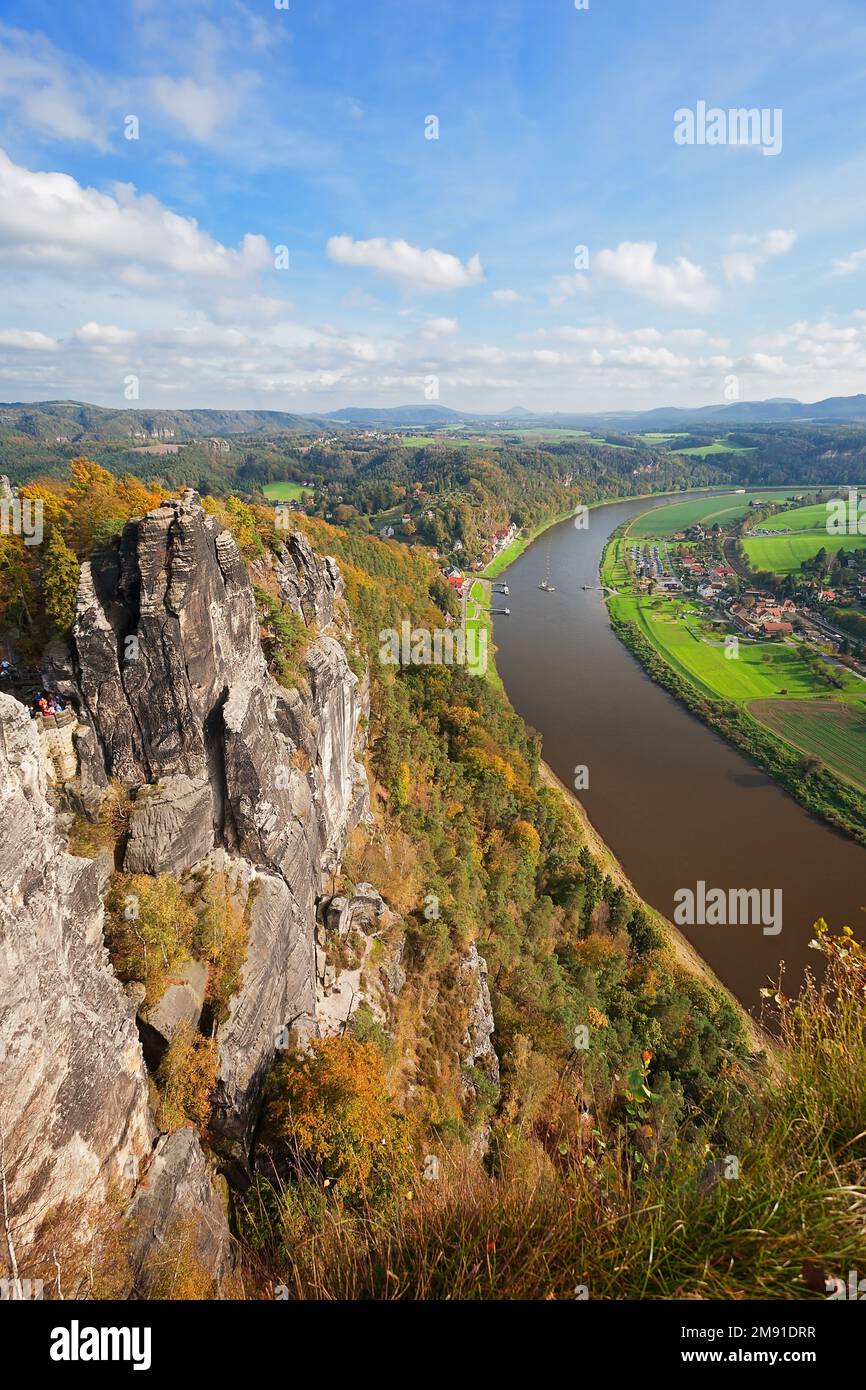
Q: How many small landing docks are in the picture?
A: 3